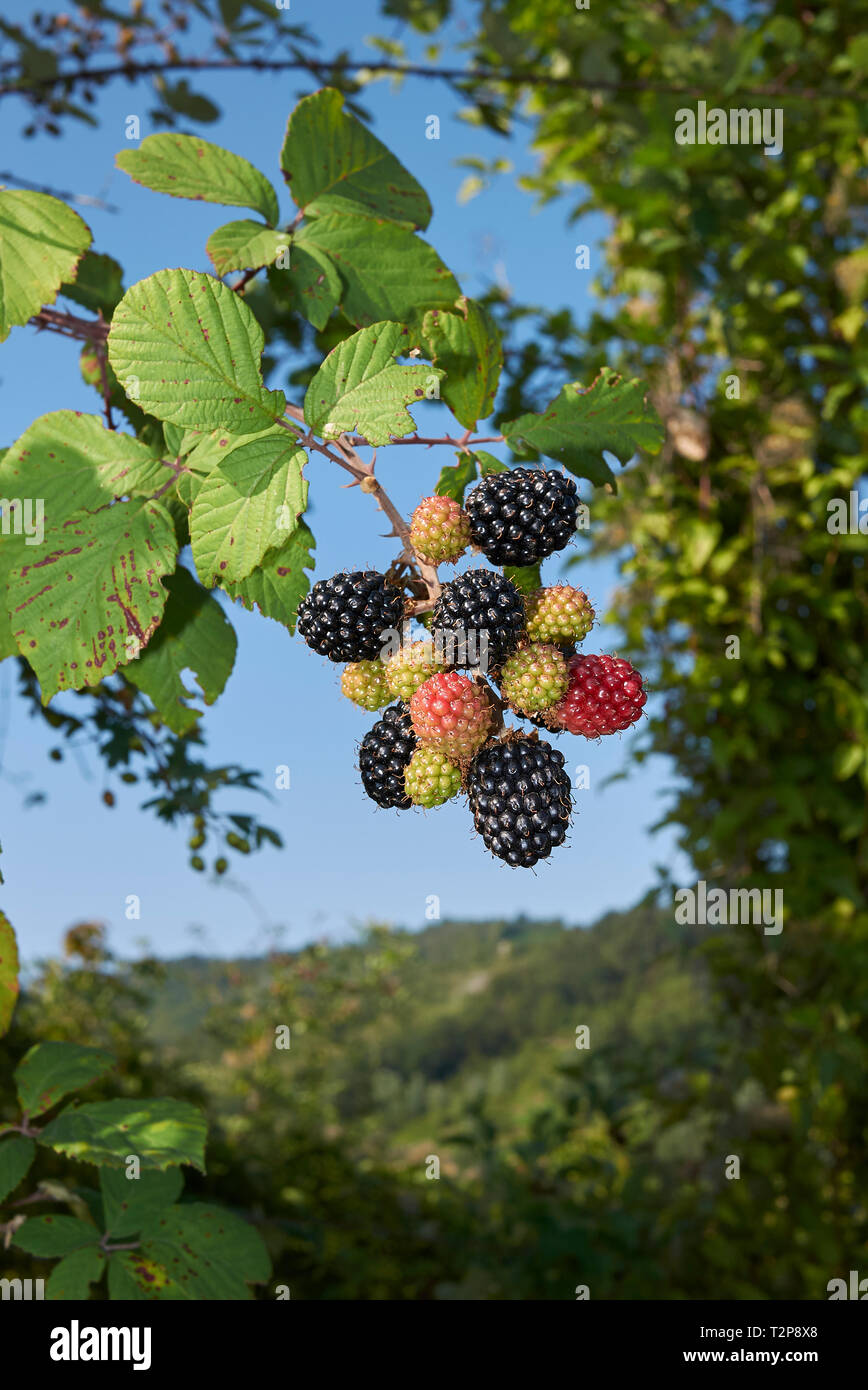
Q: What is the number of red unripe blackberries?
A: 2